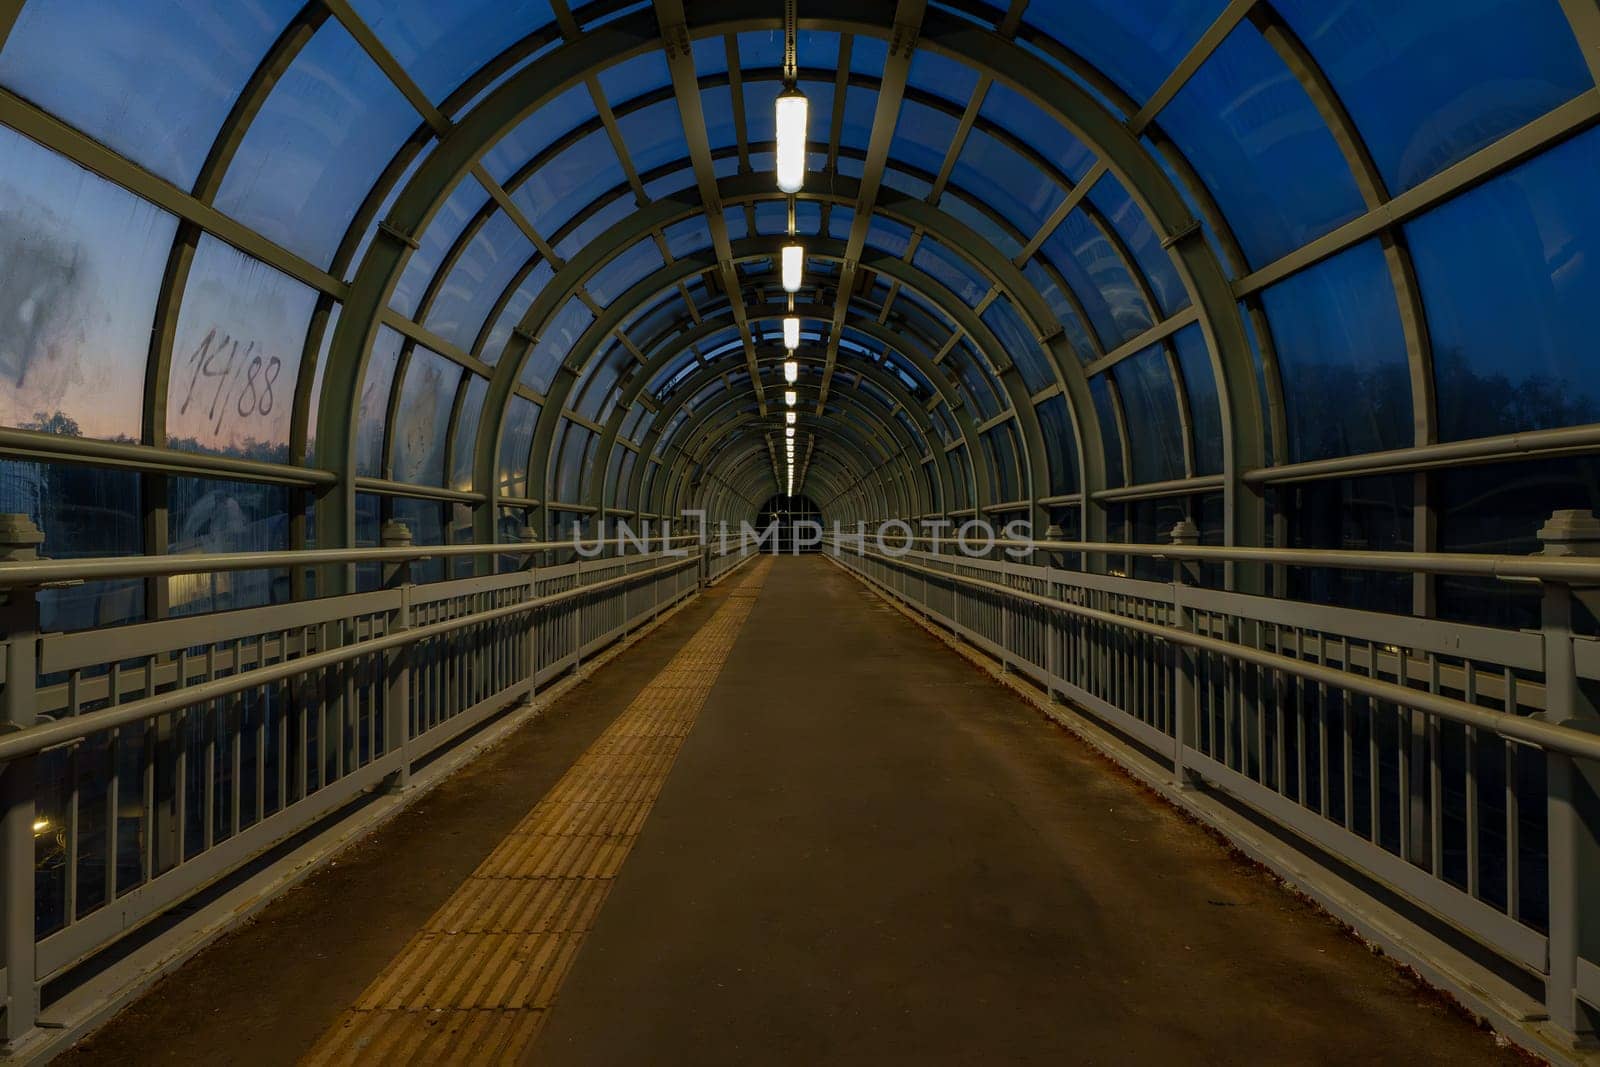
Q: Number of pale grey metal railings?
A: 2